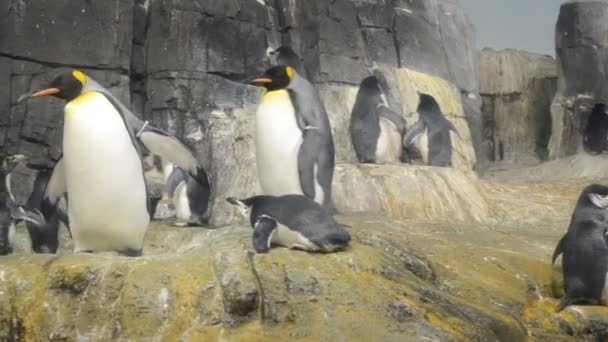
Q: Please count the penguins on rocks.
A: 11